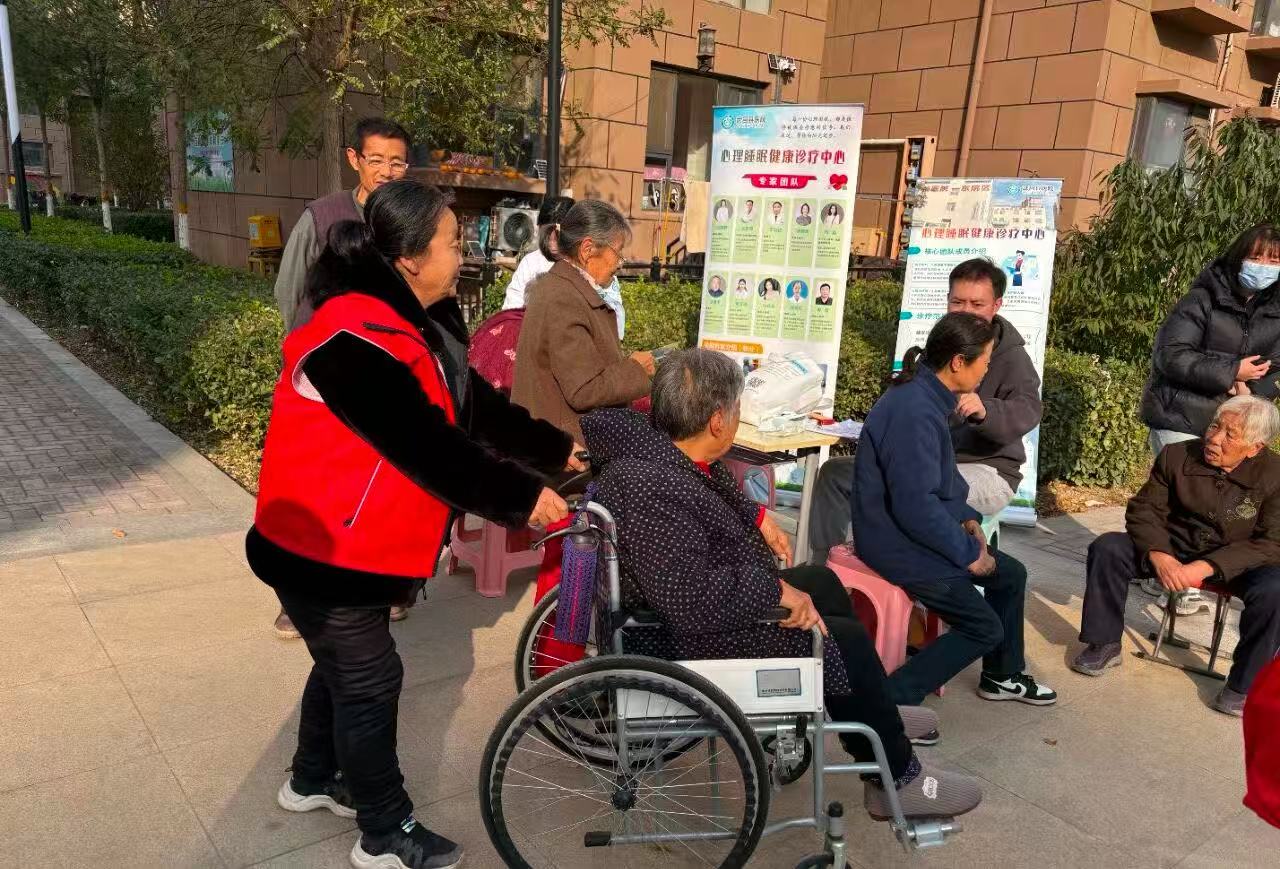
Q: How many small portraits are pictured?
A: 10